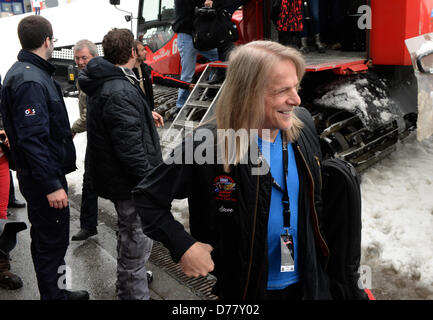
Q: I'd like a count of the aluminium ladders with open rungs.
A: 1